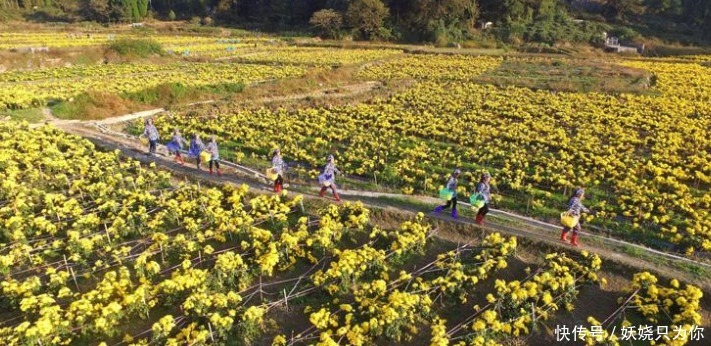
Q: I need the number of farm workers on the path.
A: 9